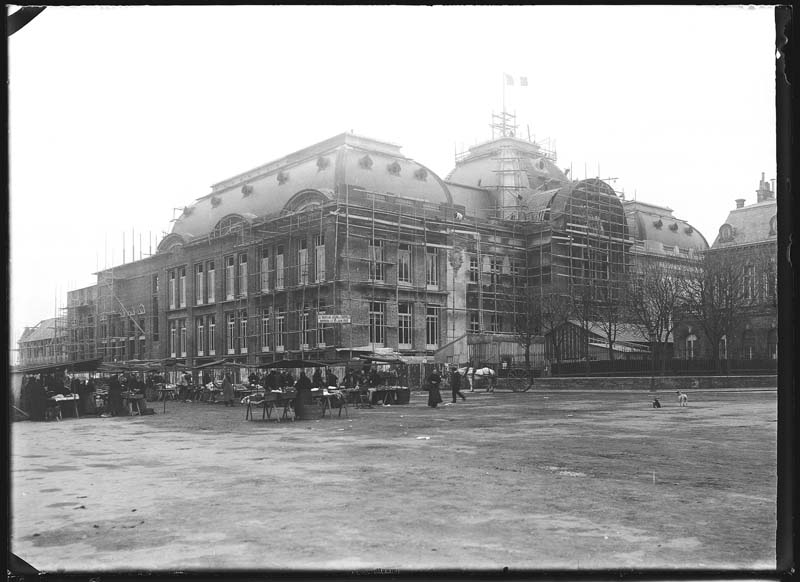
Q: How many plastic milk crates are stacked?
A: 0